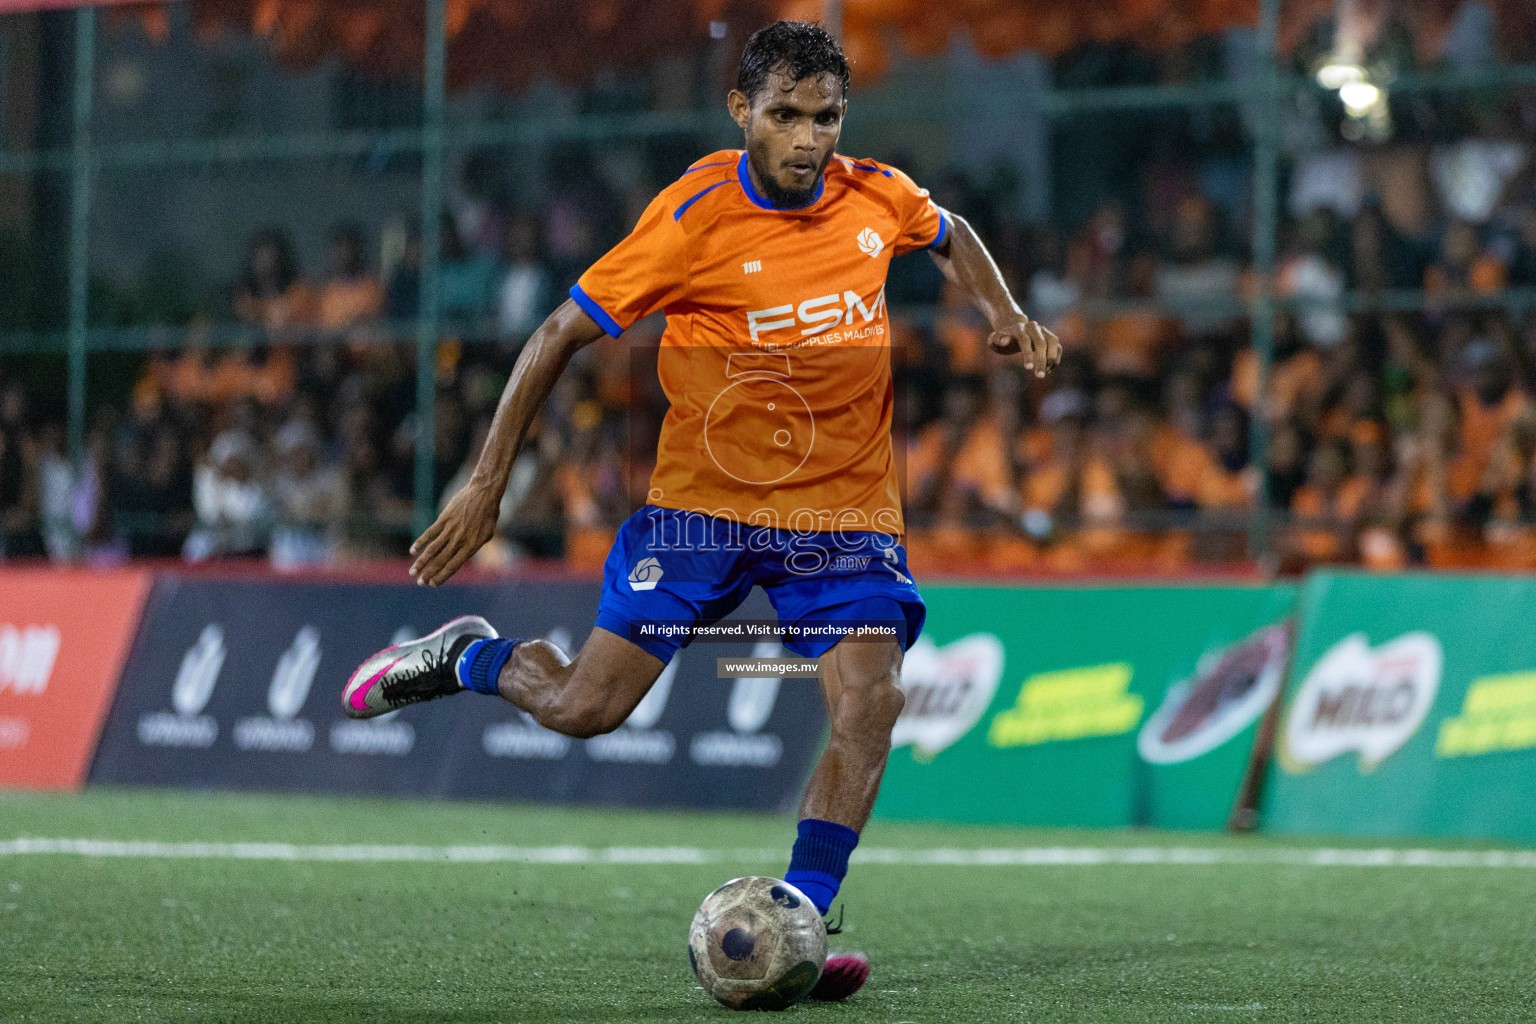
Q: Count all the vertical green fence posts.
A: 3